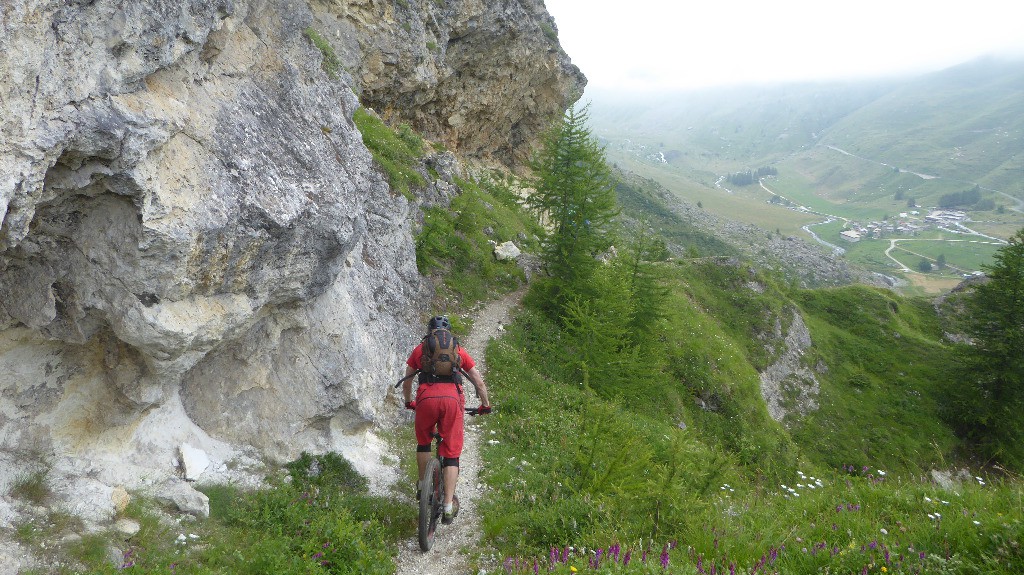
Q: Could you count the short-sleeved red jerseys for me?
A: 1